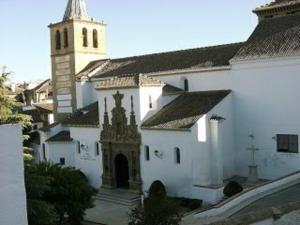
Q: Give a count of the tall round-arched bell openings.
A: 4